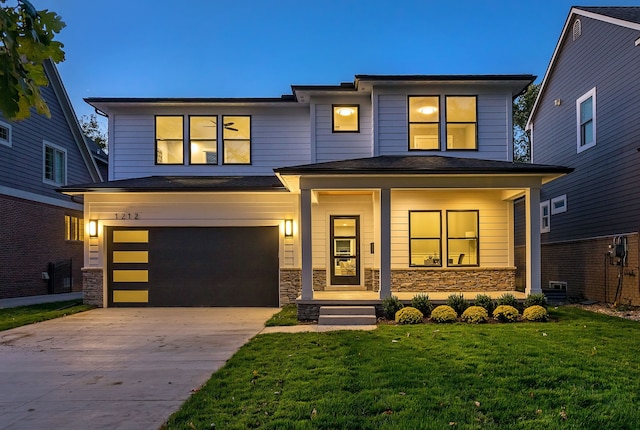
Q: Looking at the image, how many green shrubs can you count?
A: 6